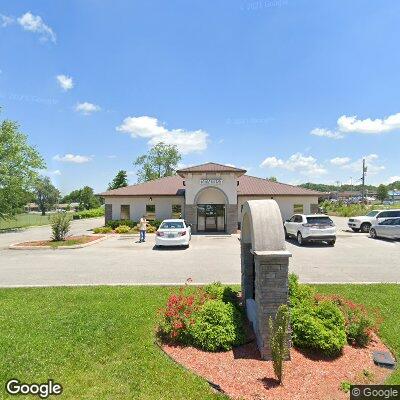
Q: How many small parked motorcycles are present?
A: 0